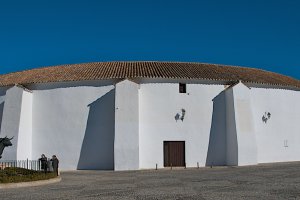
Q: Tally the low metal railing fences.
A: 1